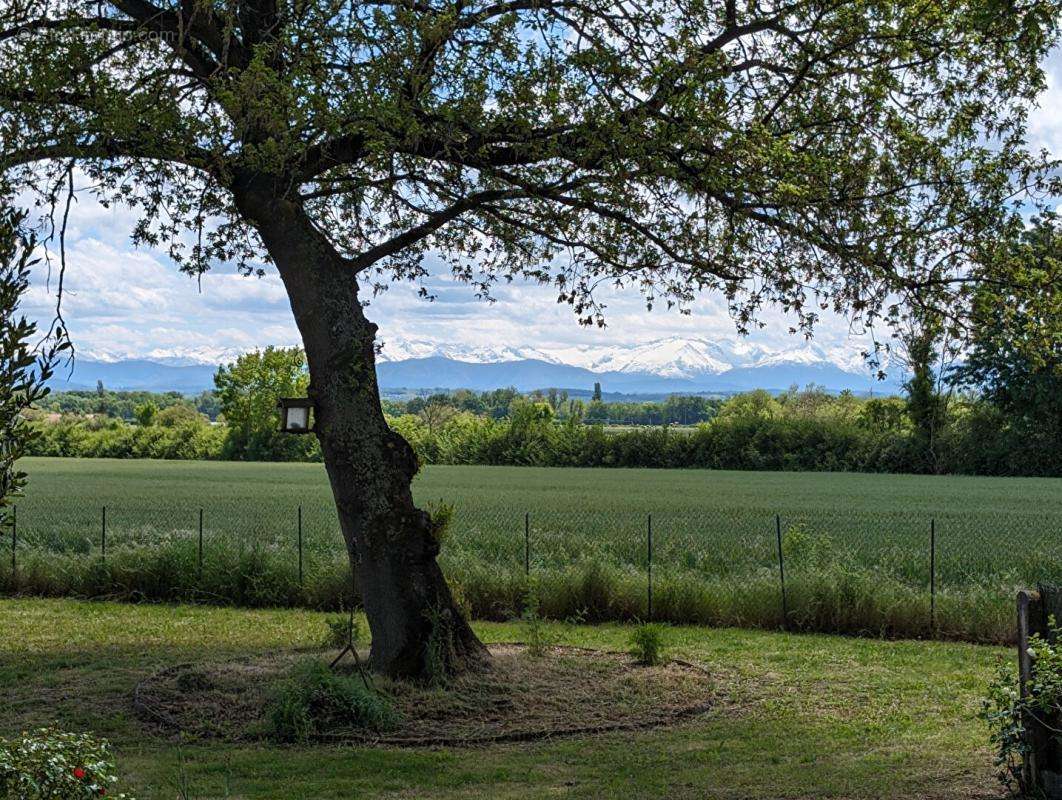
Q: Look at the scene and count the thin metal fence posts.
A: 8